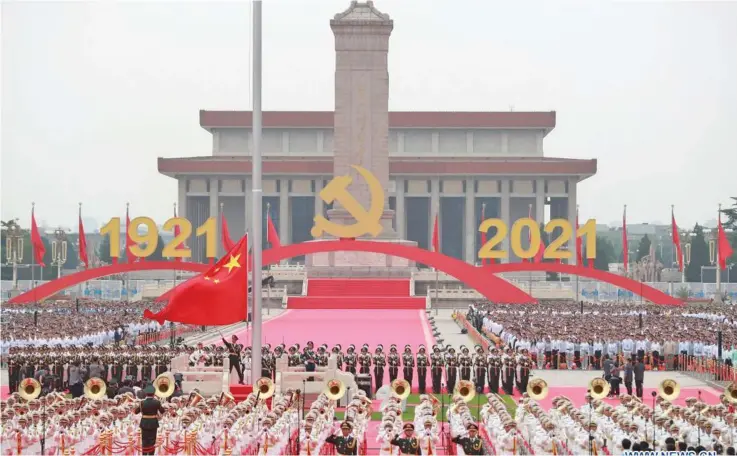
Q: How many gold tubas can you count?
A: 11